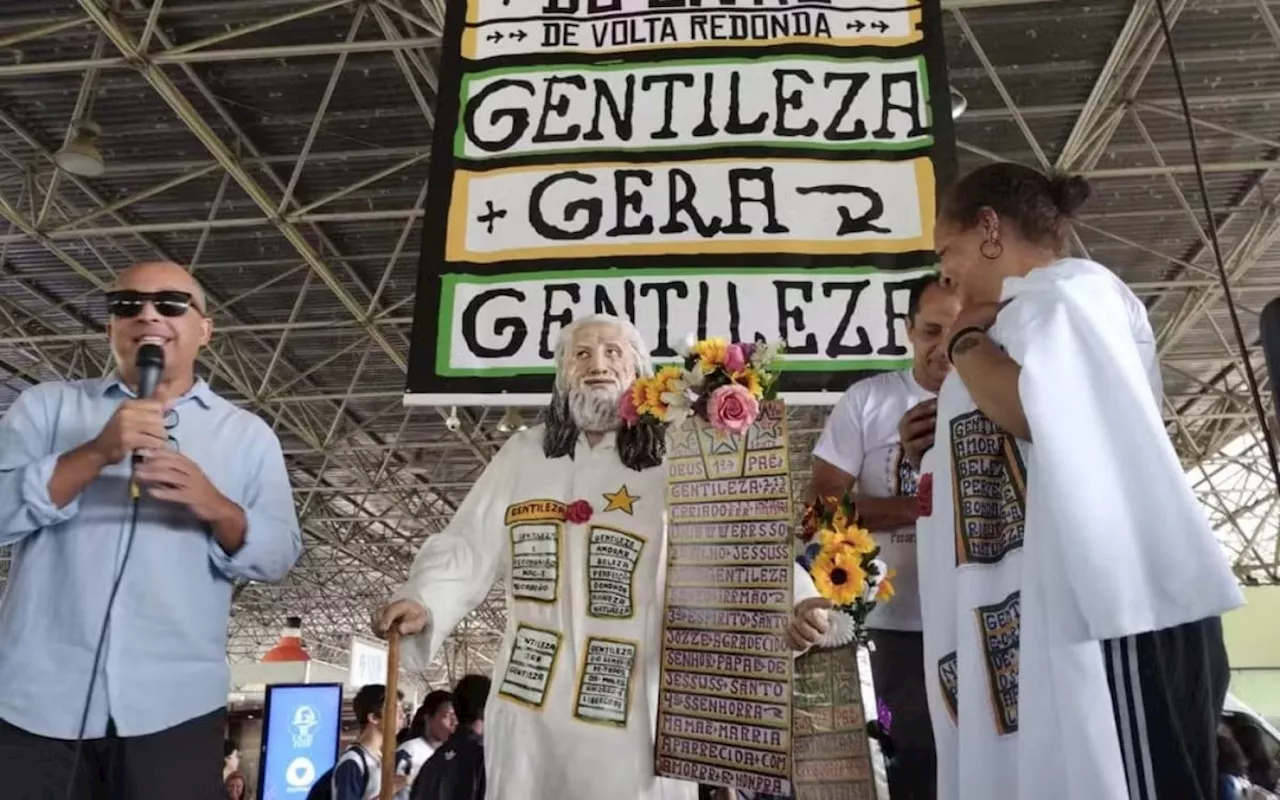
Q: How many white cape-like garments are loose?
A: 1